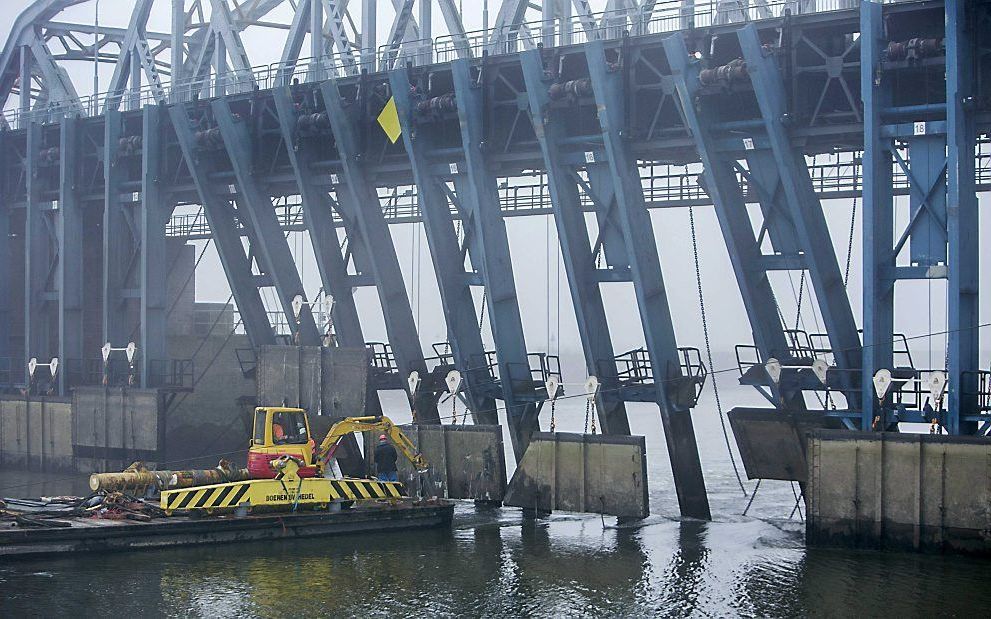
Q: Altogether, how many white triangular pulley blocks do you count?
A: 14